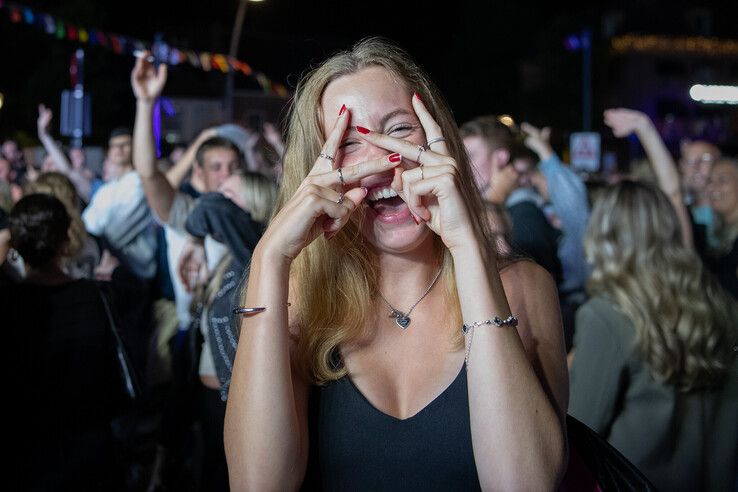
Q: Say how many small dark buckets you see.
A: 0